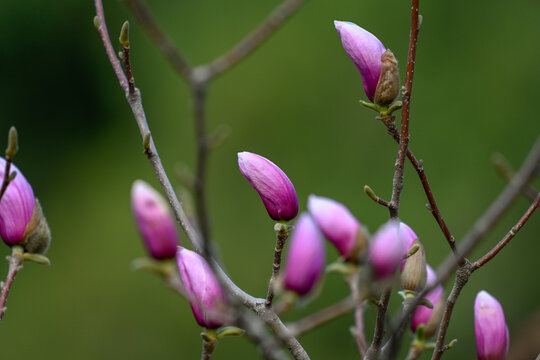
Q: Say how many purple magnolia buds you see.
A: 11